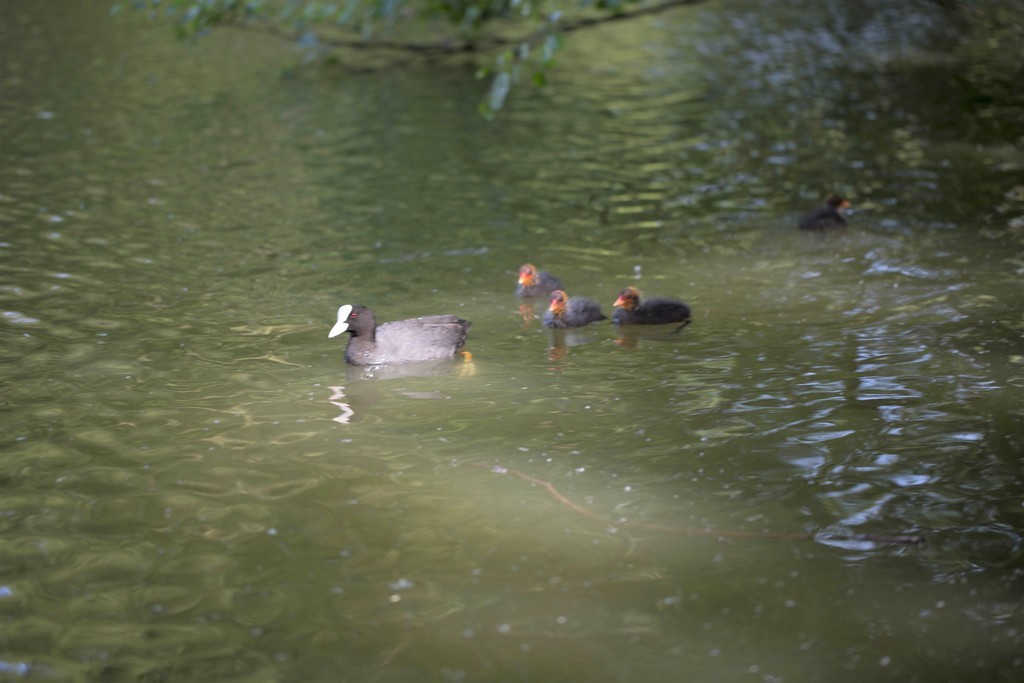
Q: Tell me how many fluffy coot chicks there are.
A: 4